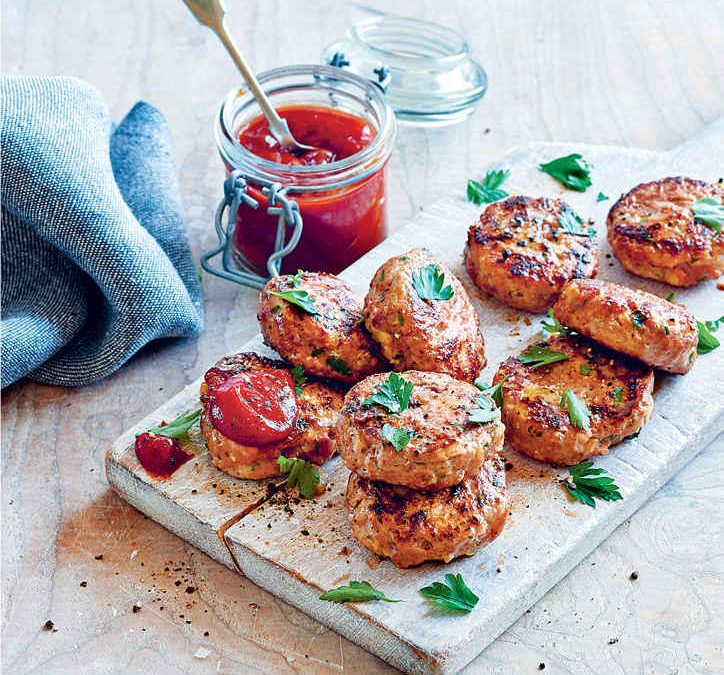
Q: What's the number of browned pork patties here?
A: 9